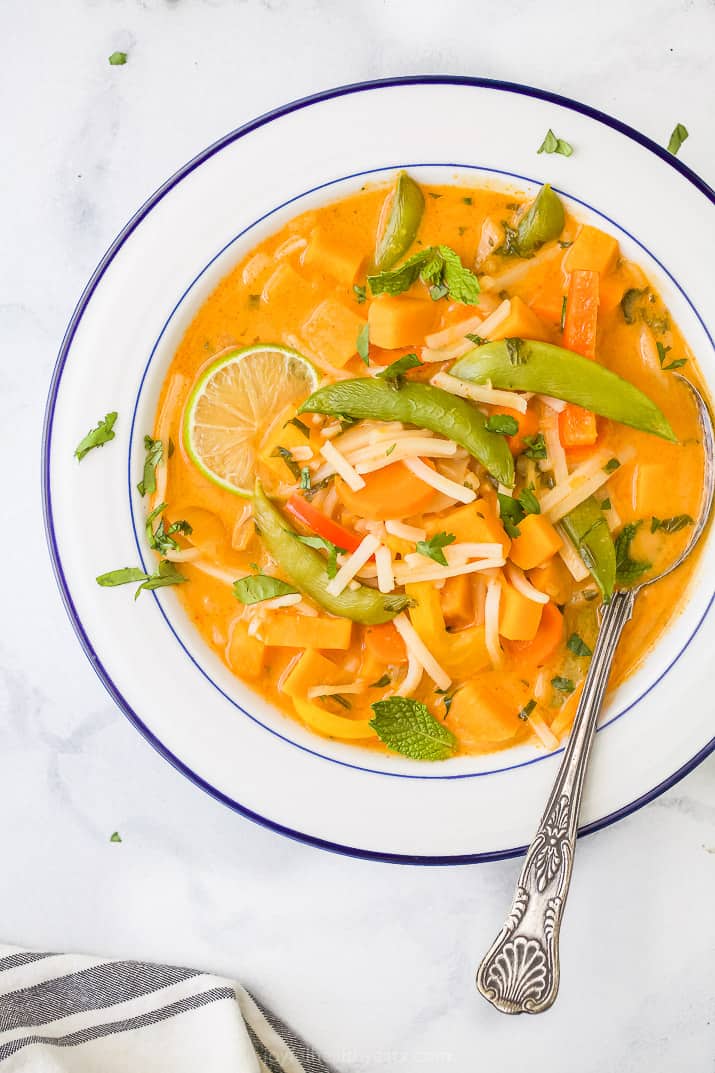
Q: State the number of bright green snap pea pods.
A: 6